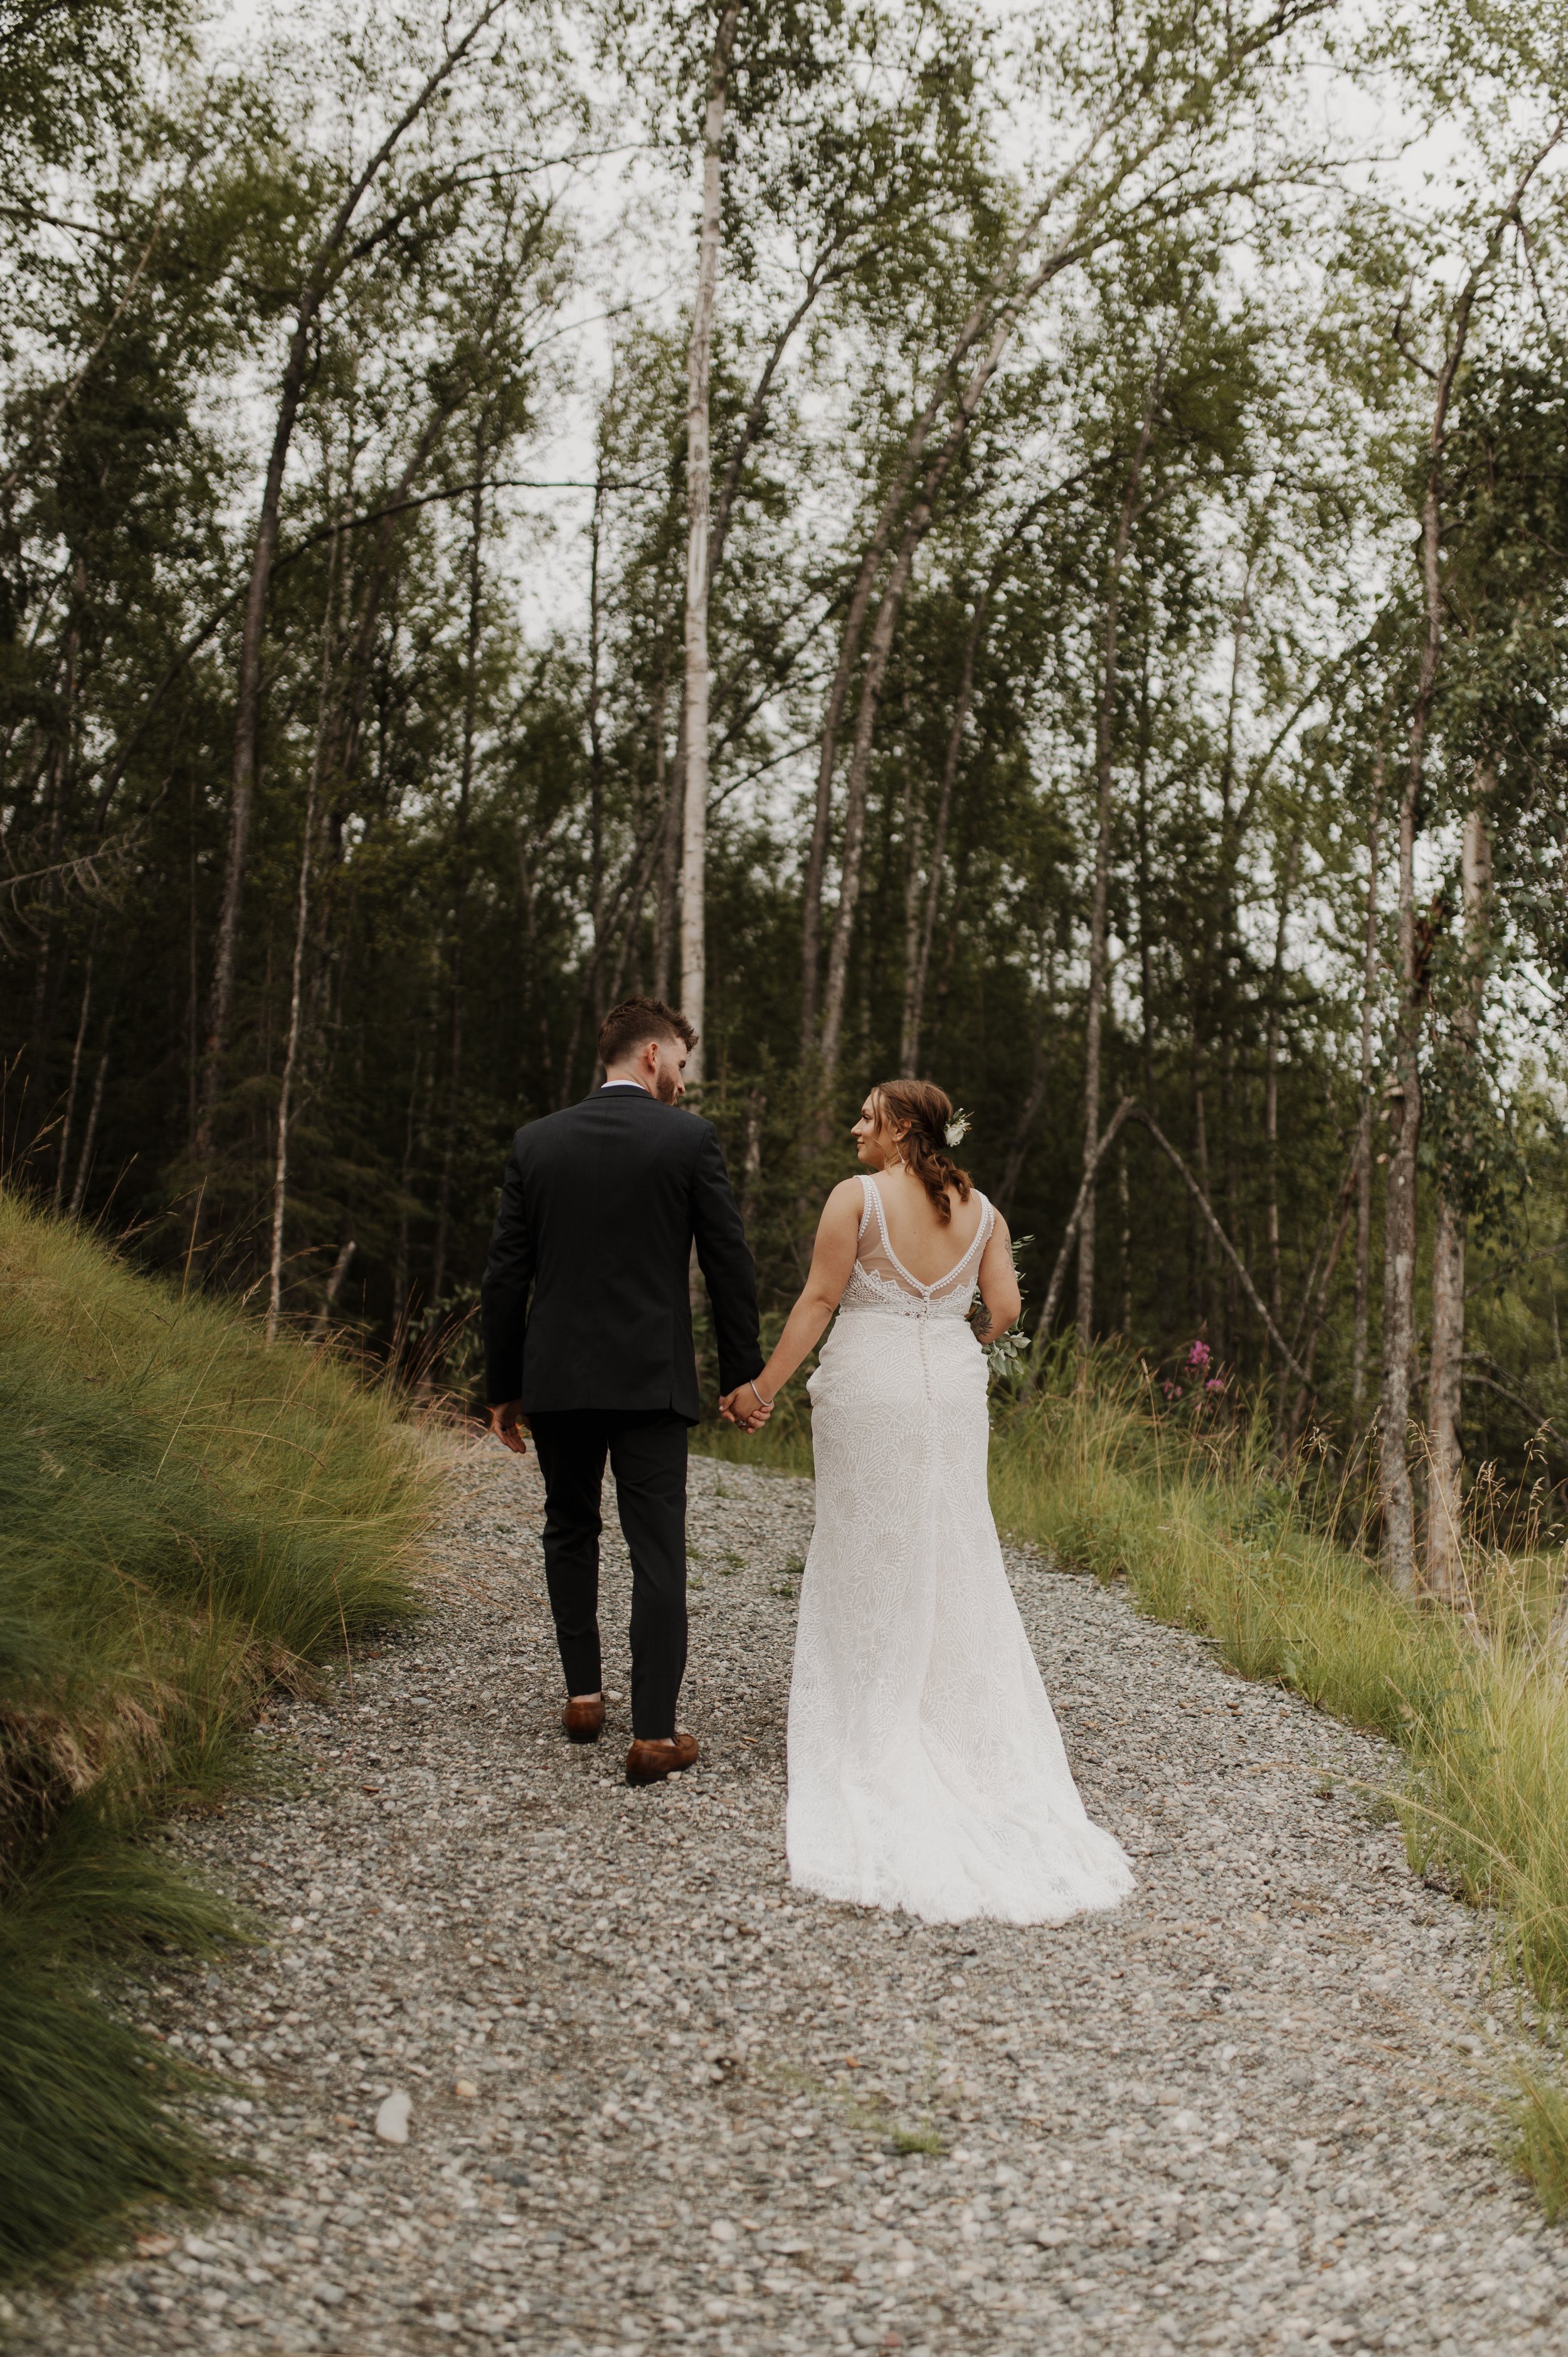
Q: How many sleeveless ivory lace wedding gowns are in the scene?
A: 1